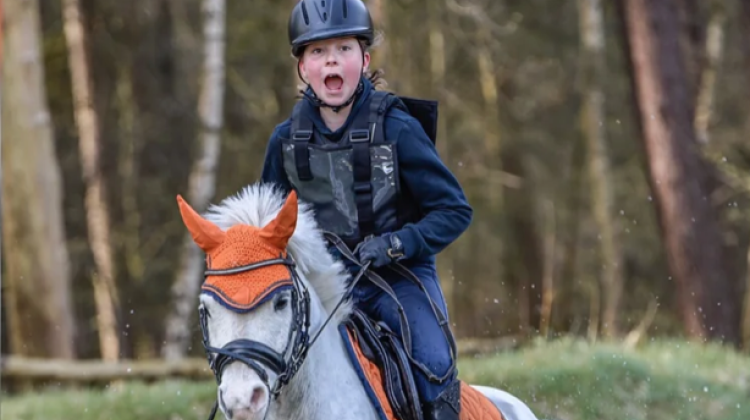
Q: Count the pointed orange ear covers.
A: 2